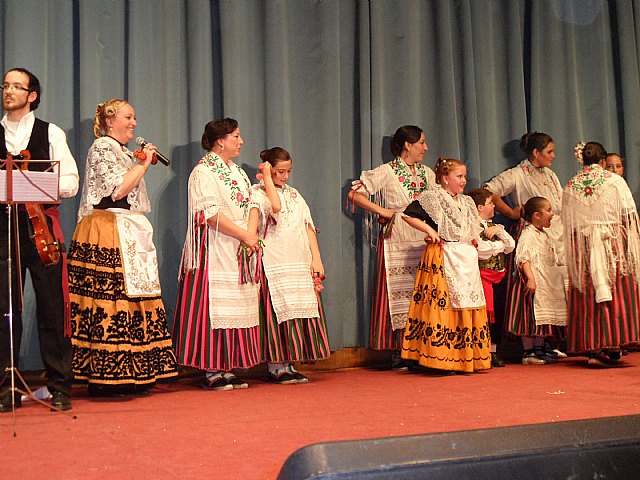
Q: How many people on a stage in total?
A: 11